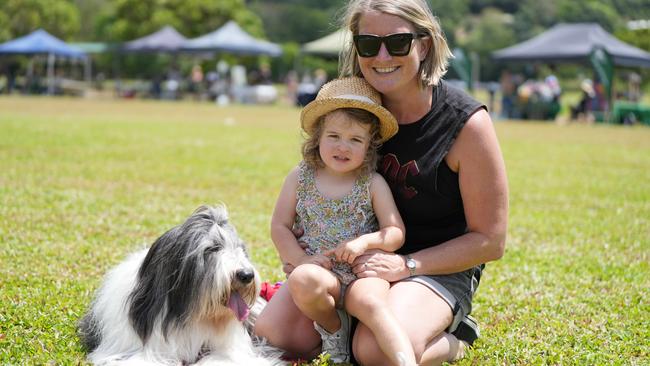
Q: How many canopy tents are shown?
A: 5